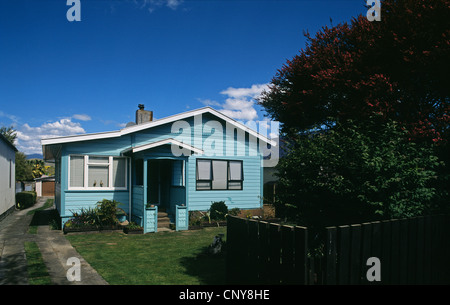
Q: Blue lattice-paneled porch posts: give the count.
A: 2